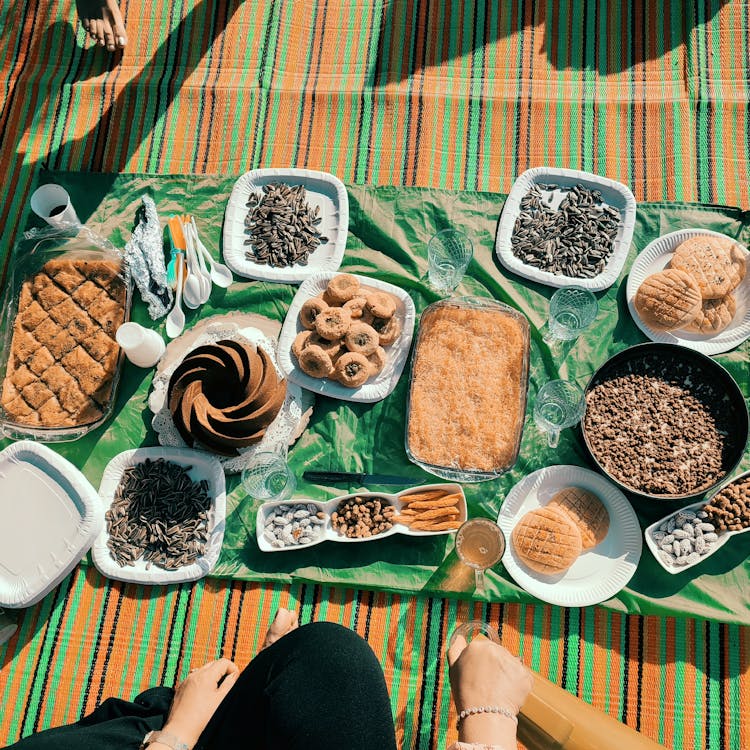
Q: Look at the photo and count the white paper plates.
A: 7